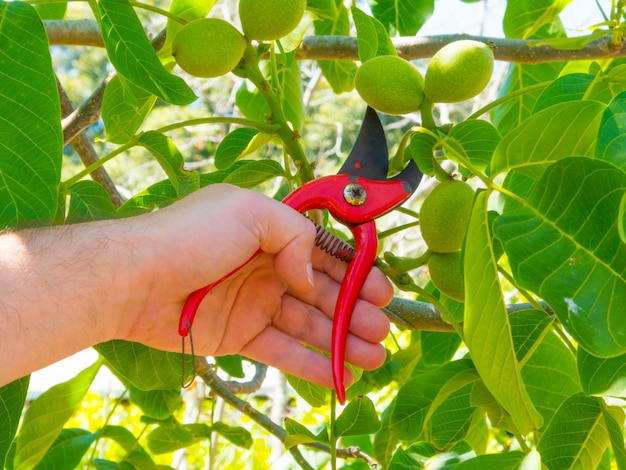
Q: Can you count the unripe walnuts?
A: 6